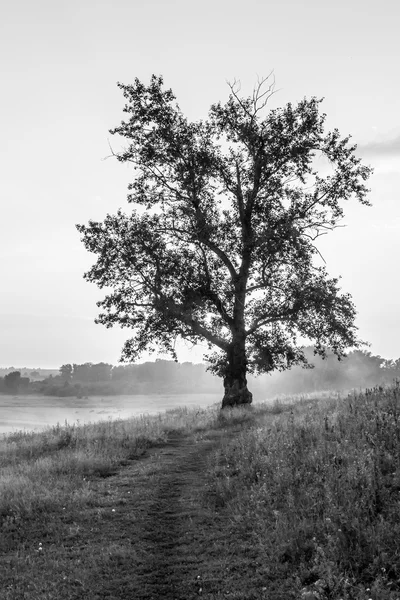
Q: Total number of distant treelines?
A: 1